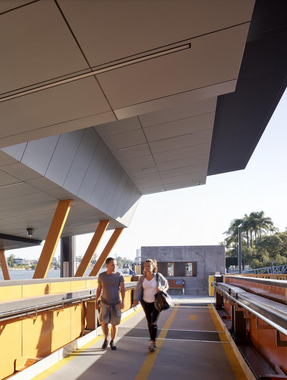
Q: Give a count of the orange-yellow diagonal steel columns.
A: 4